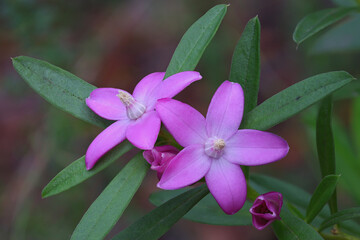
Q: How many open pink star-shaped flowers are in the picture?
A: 2